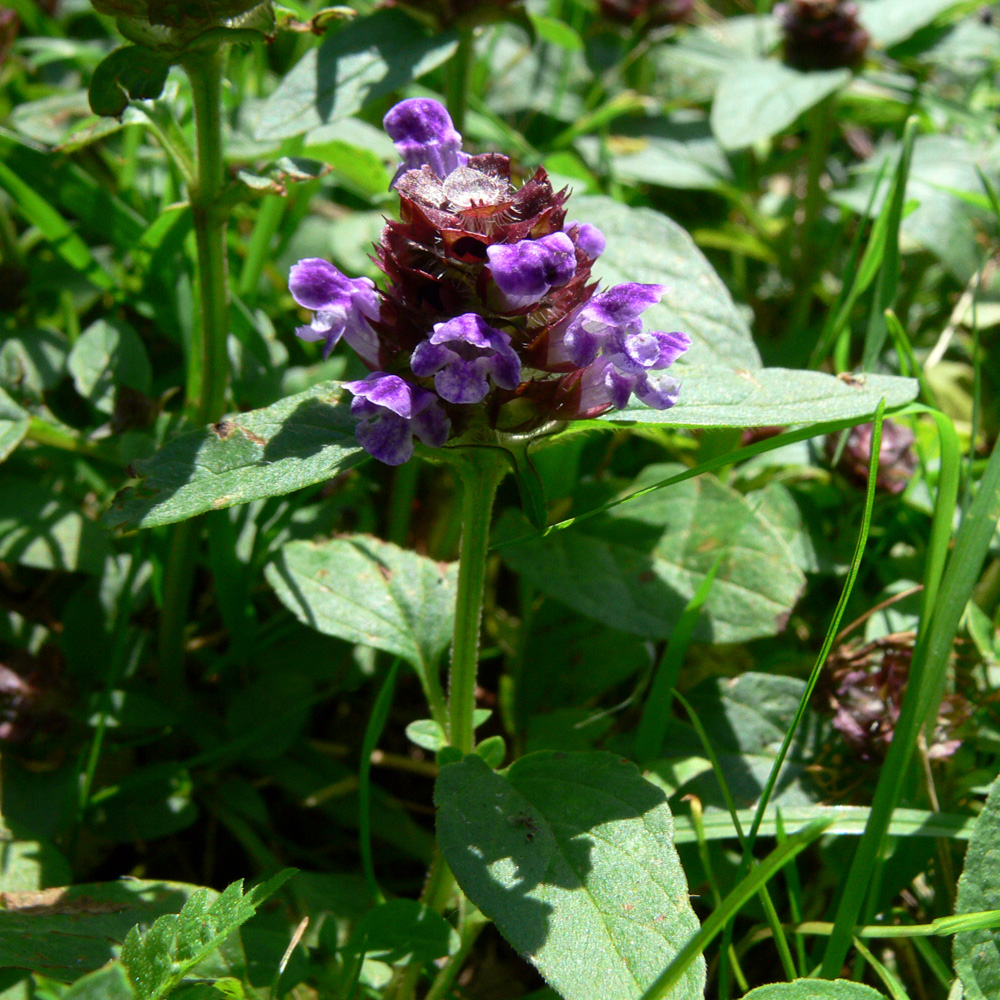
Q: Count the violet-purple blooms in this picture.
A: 8